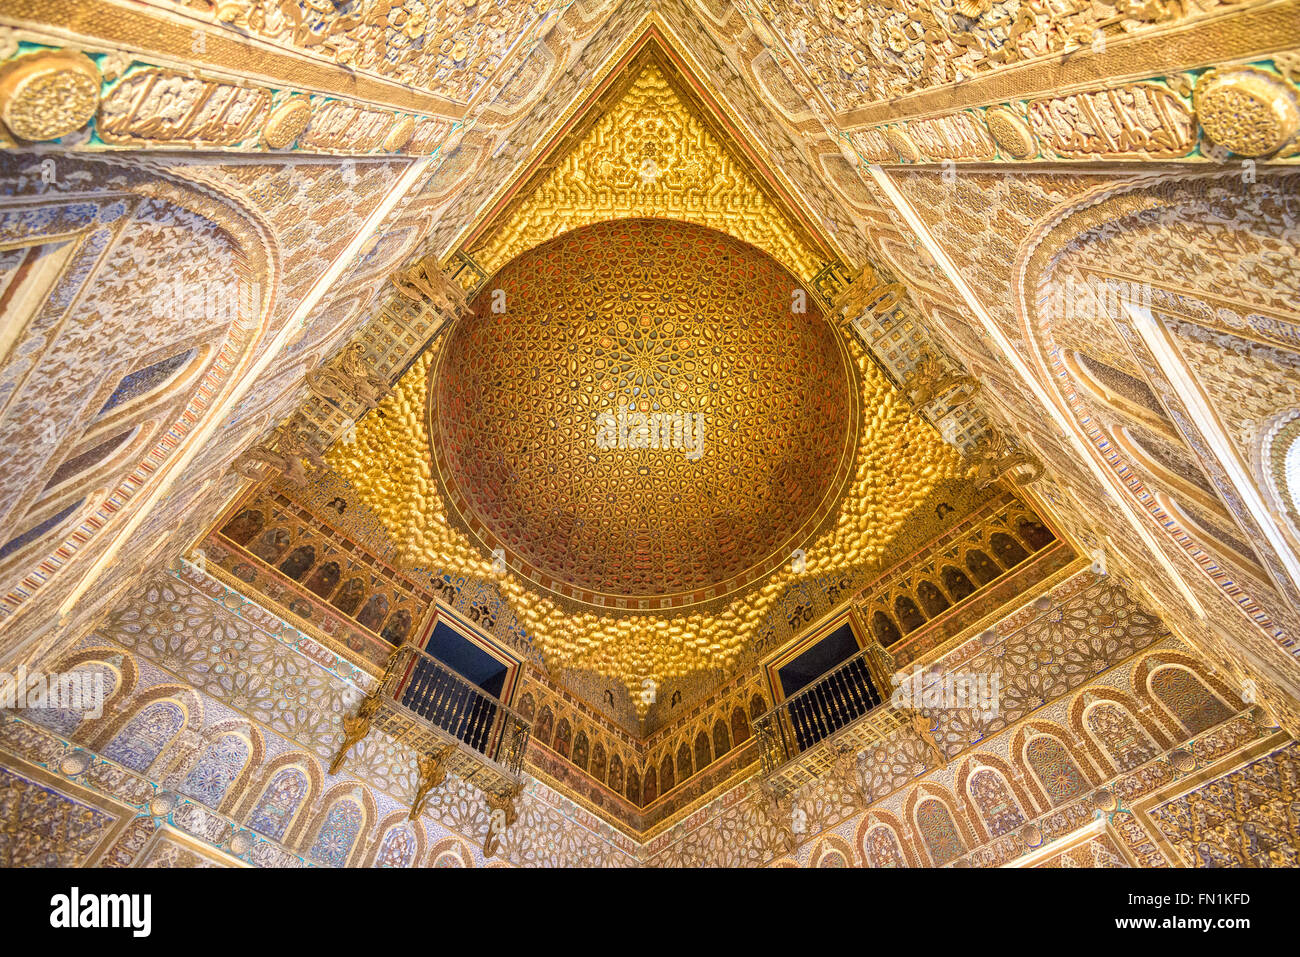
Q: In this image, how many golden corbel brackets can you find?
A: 12